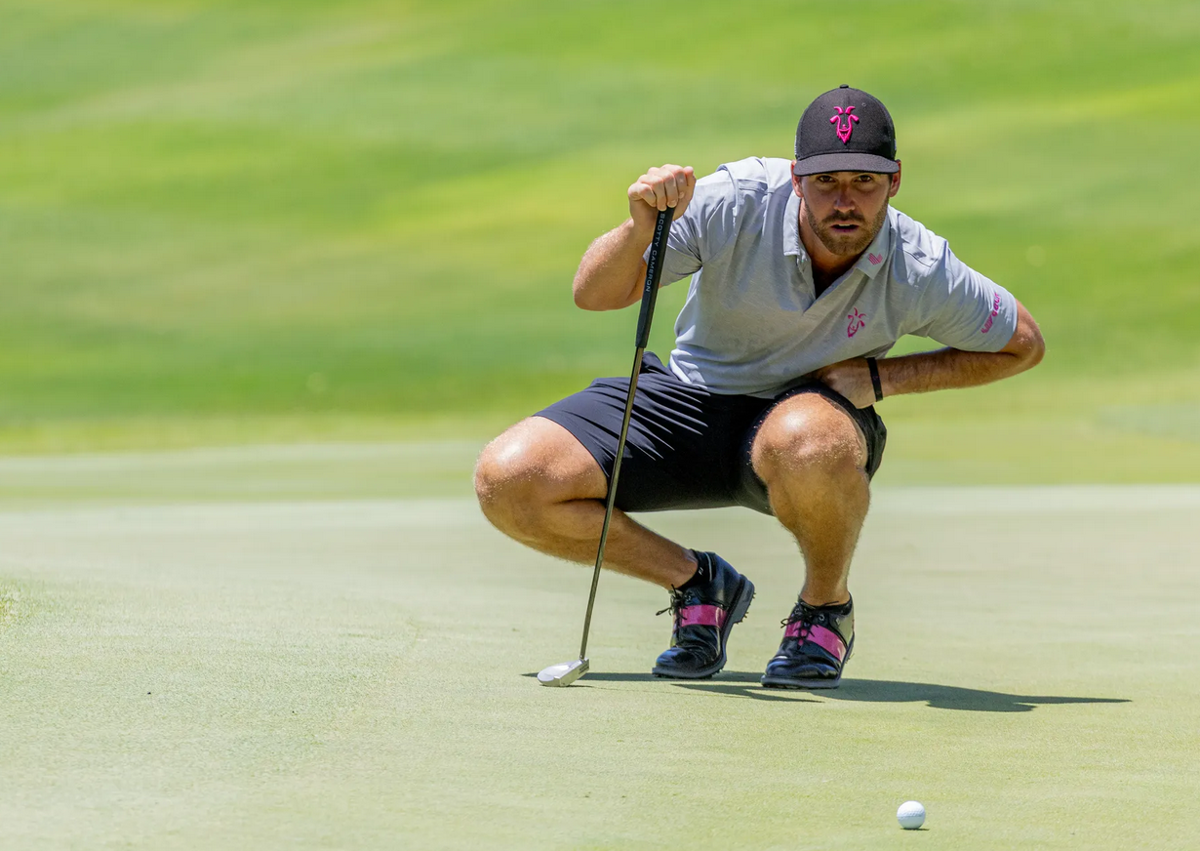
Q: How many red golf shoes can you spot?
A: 0